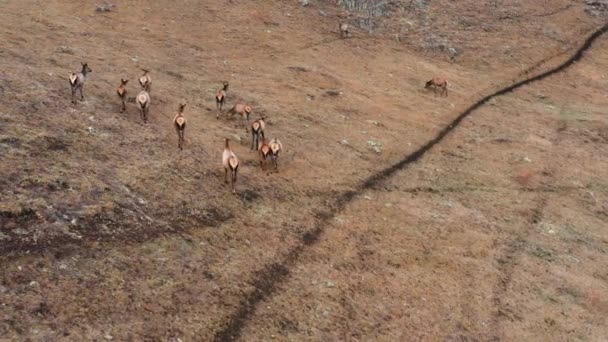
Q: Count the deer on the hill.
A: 13